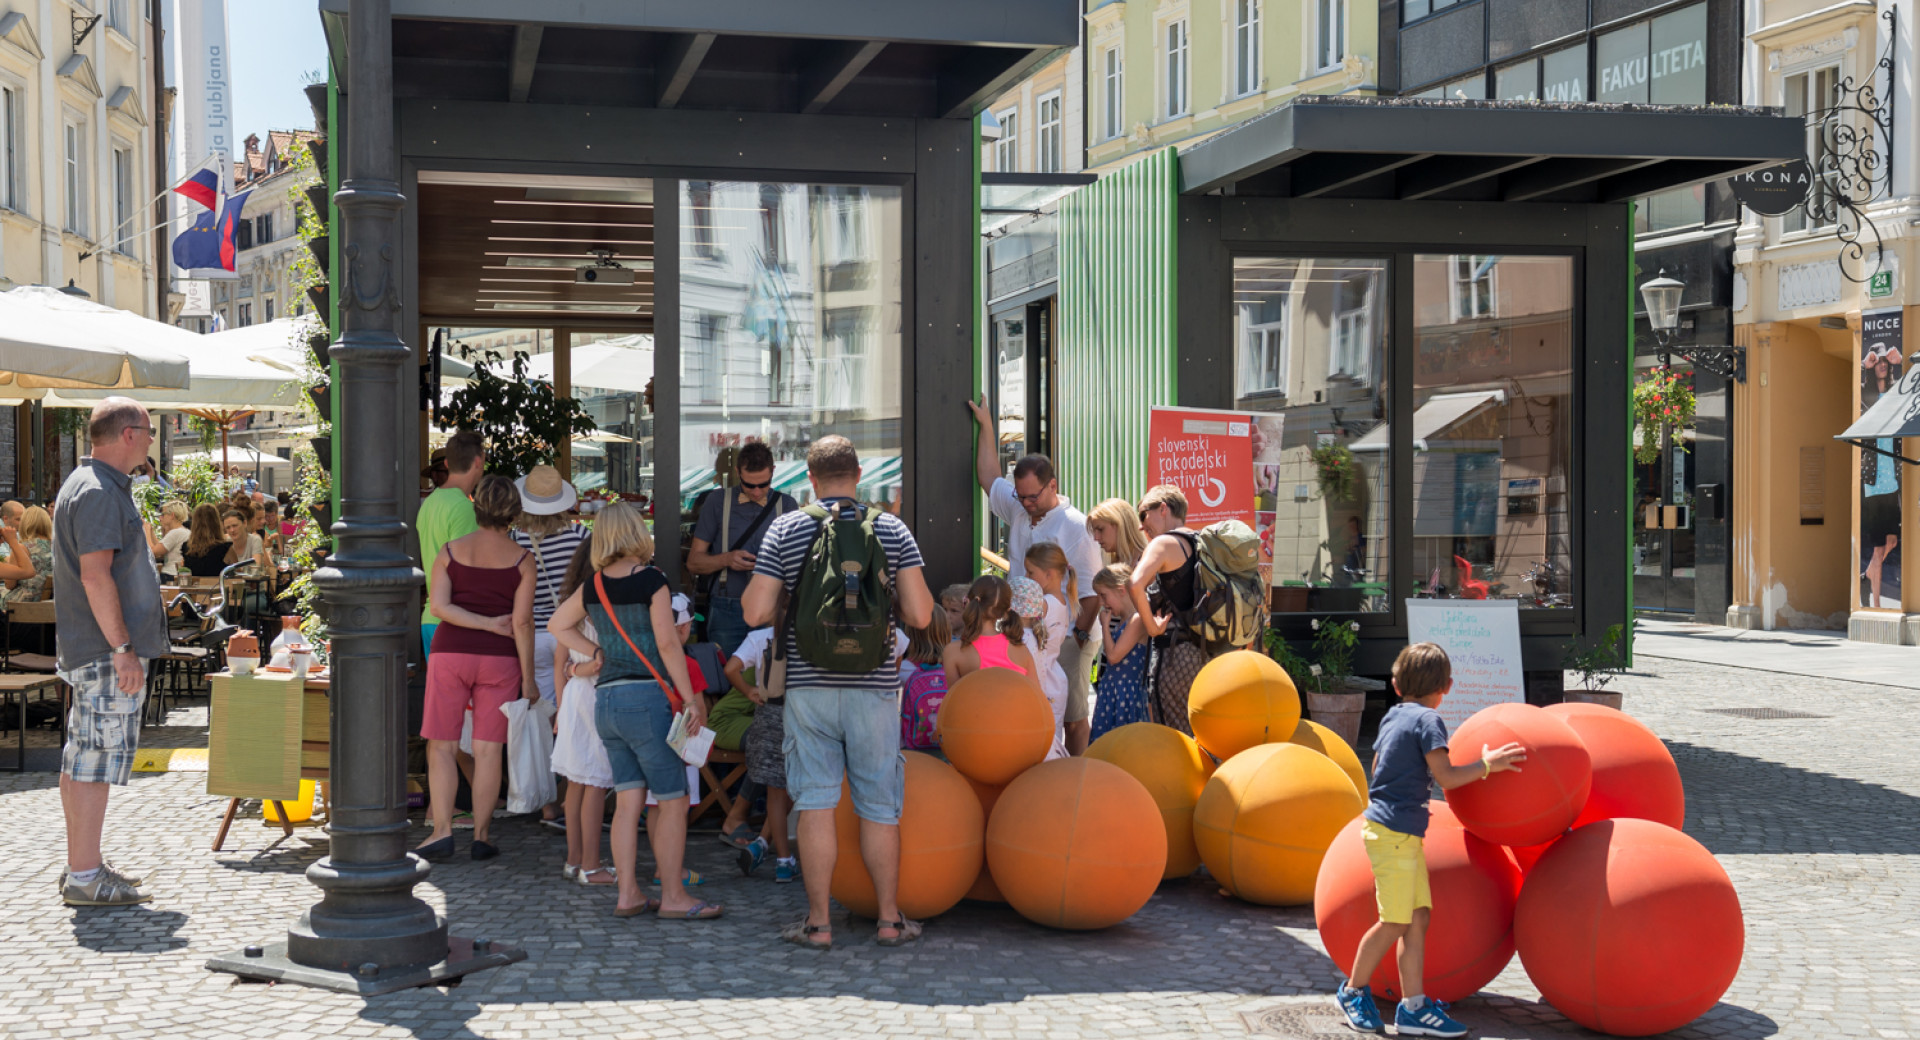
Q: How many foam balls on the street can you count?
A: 12